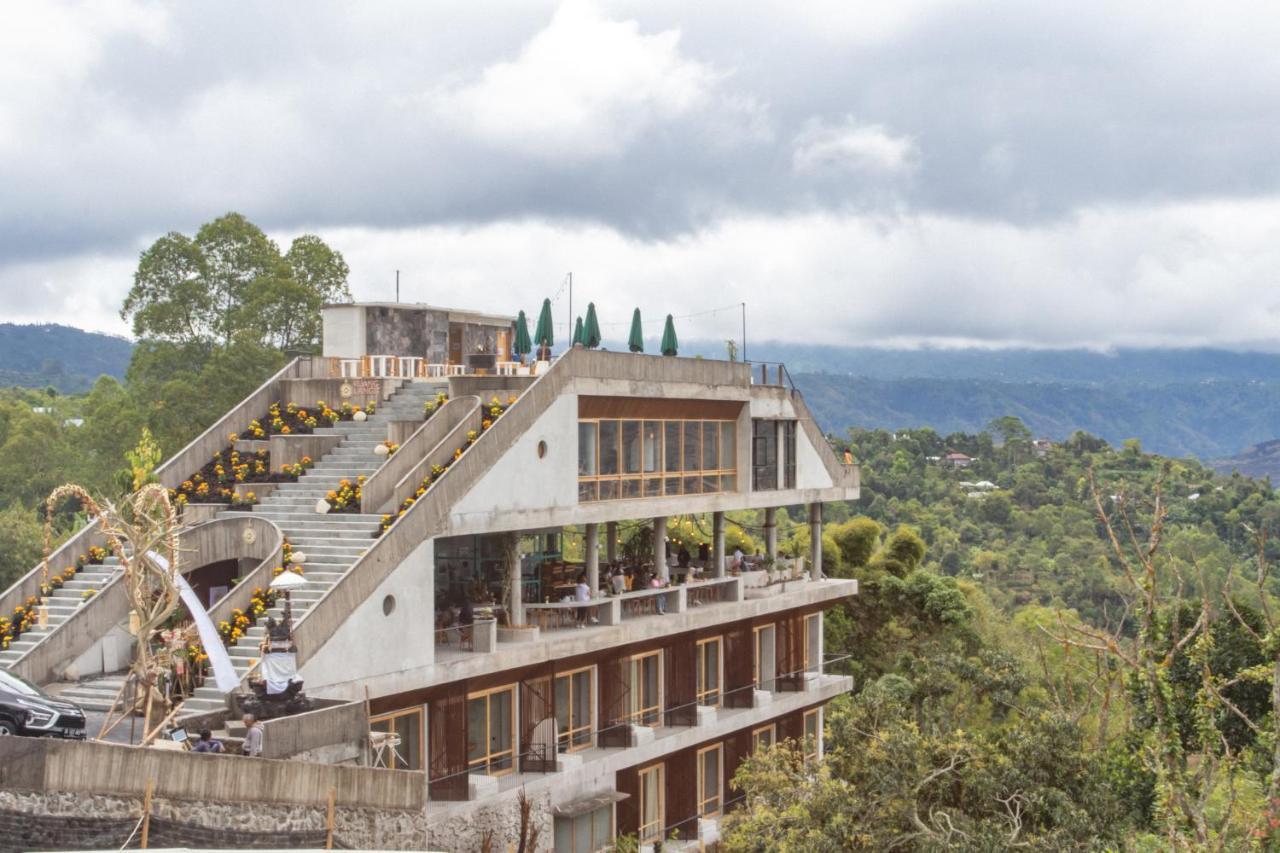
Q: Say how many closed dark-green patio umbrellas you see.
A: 6